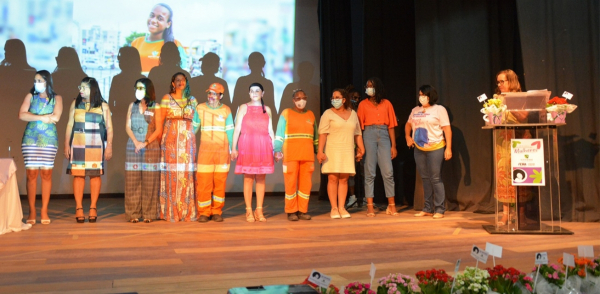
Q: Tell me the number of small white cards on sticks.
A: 10